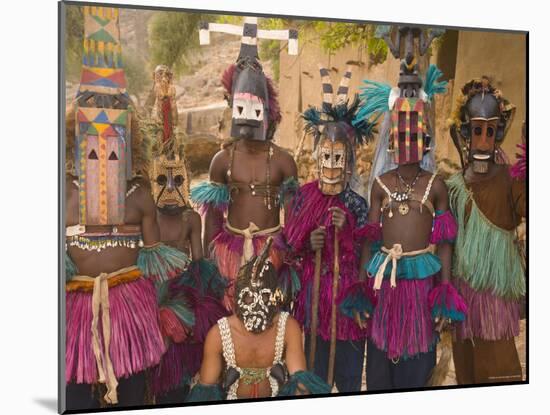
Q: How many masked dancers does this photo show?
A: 7